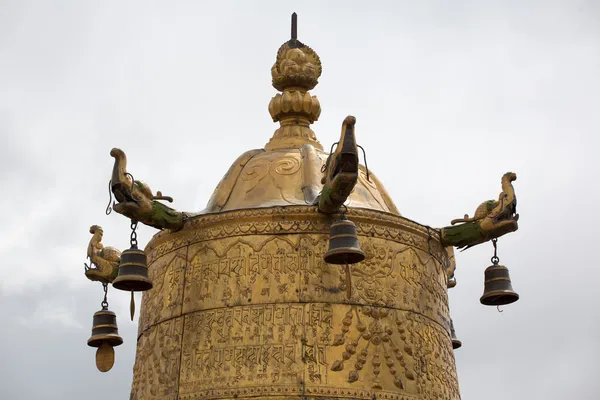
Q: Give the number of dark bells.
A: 5